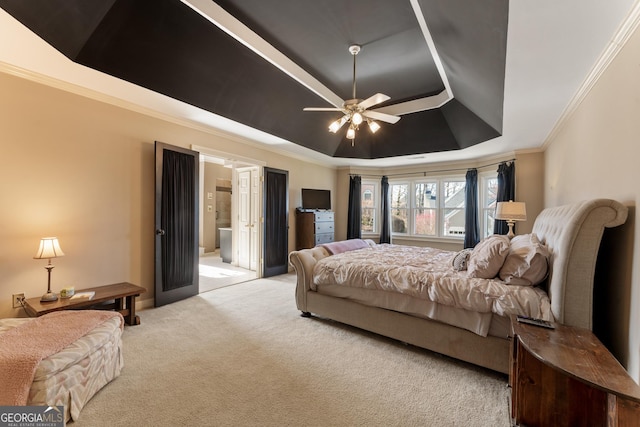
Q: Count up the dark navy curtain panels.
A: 4